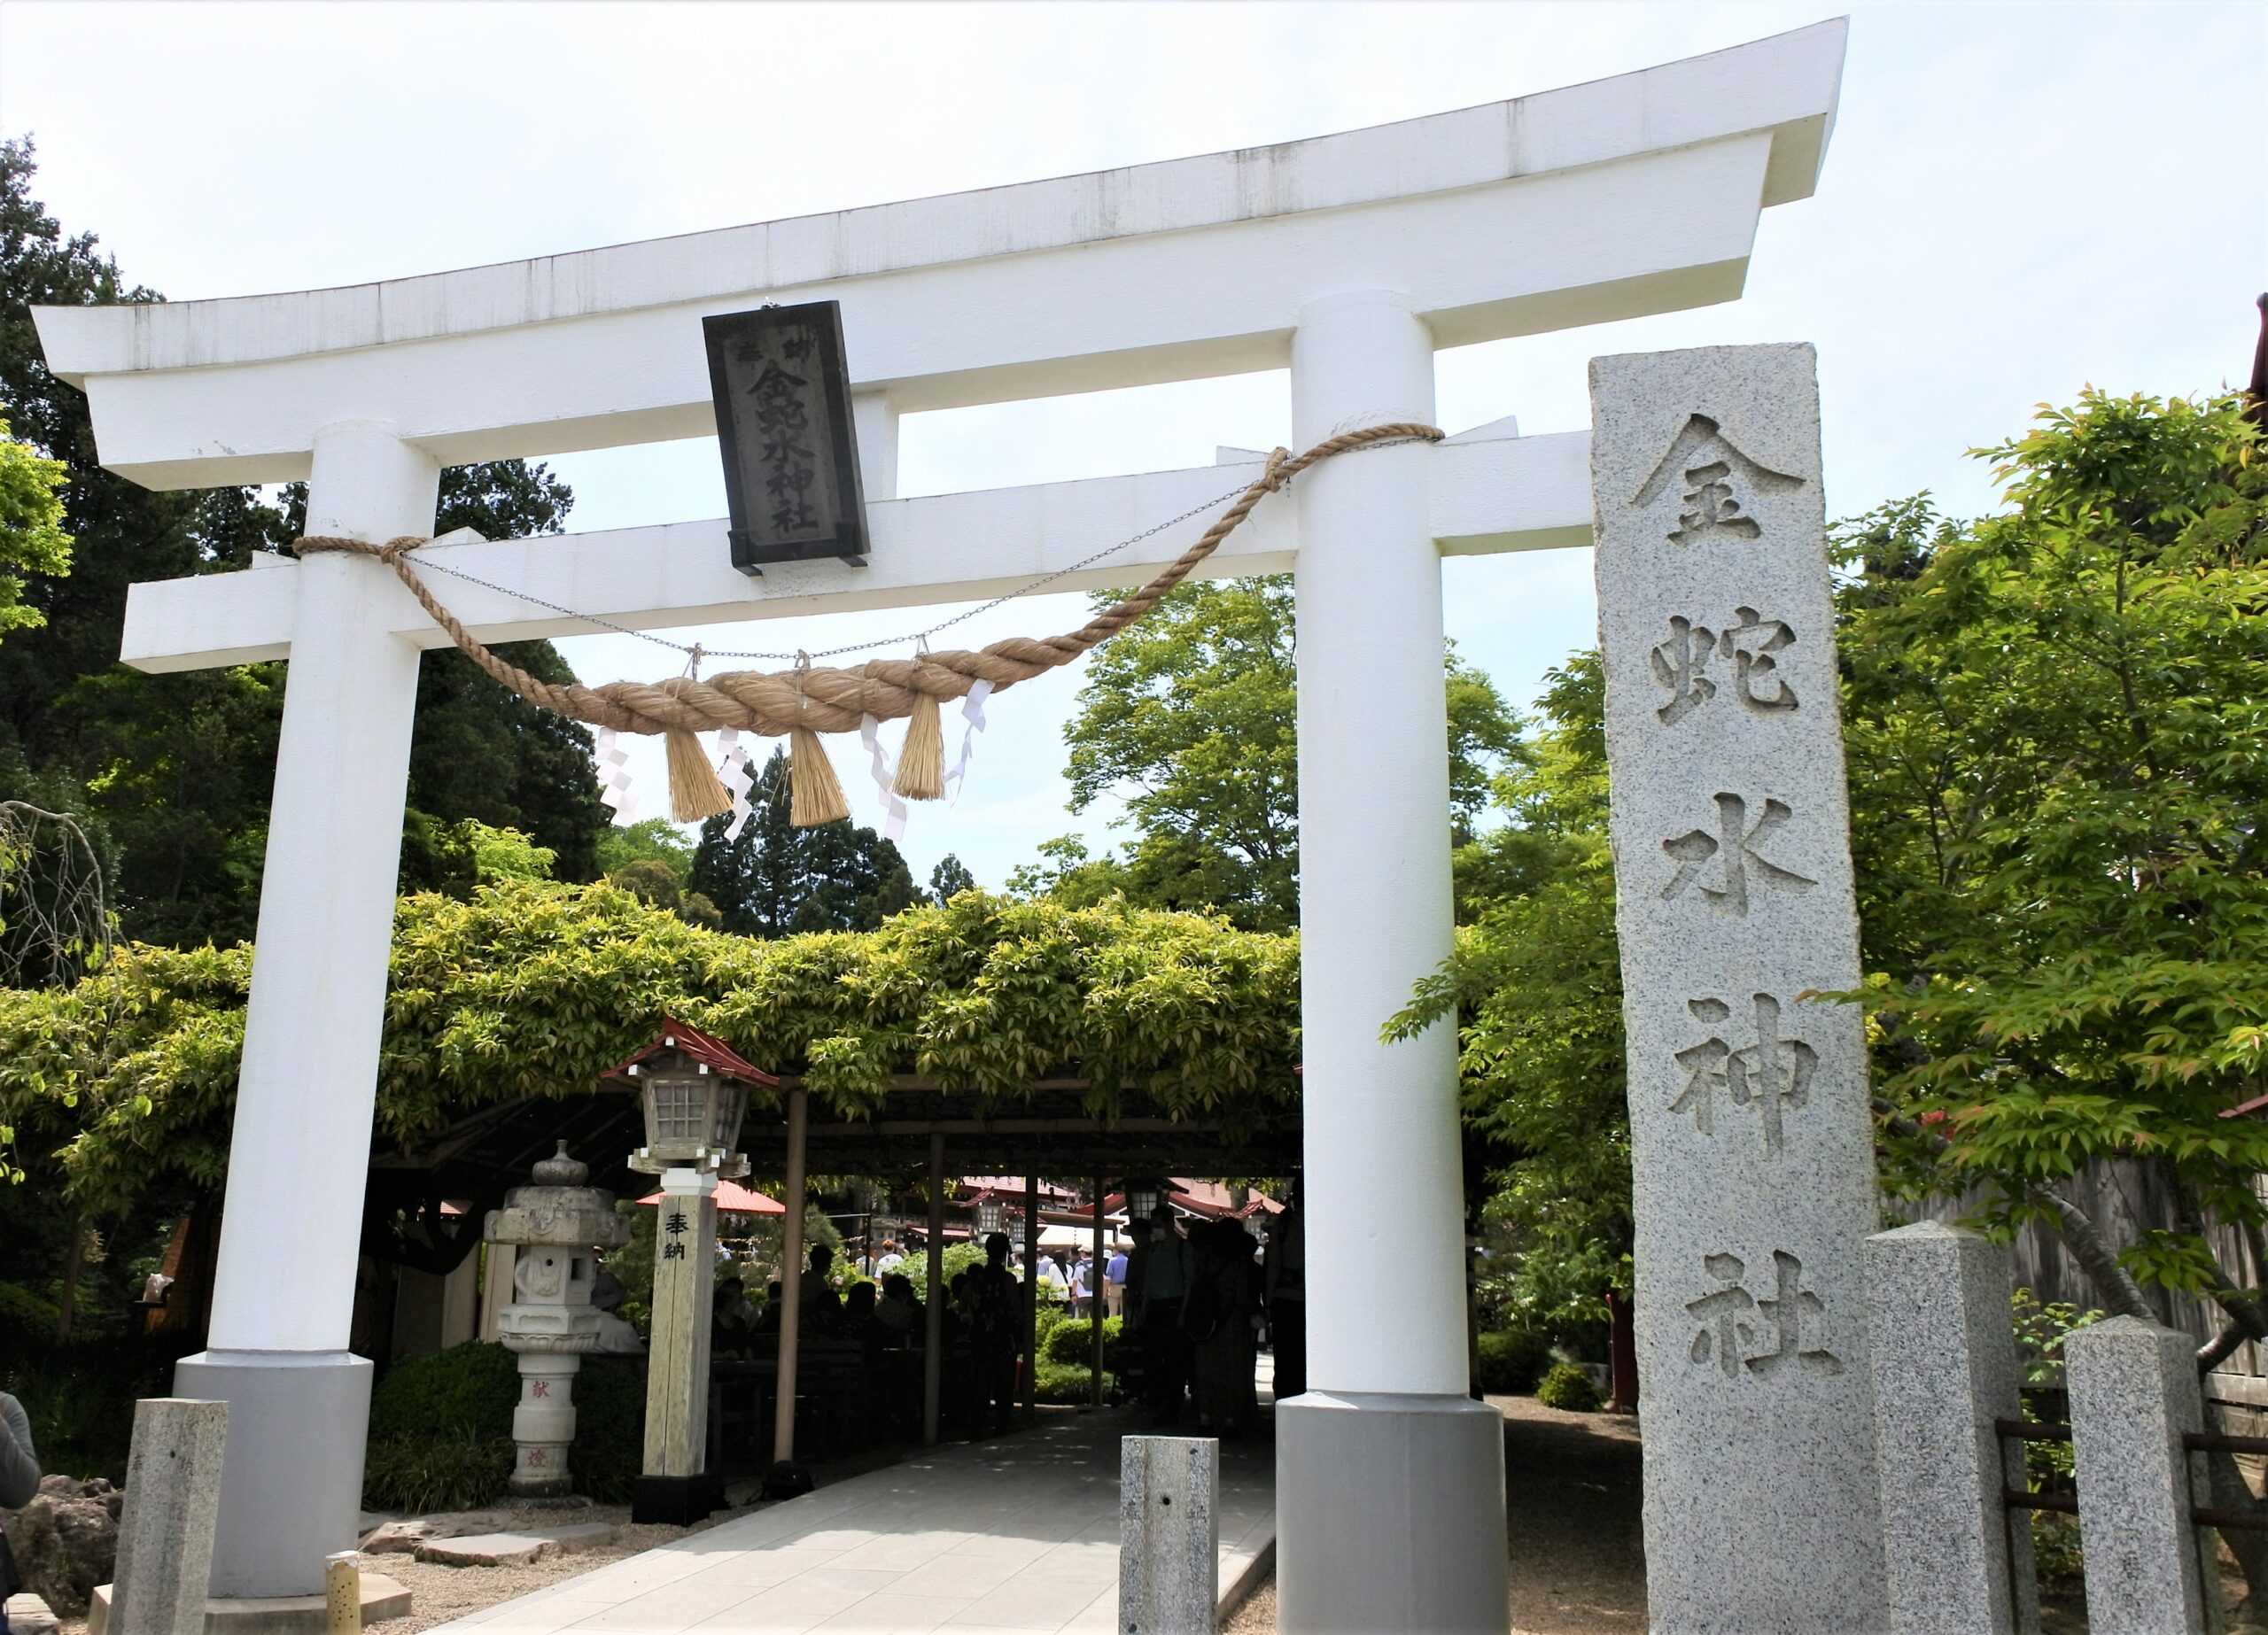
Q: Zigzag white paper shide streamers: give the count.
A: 4